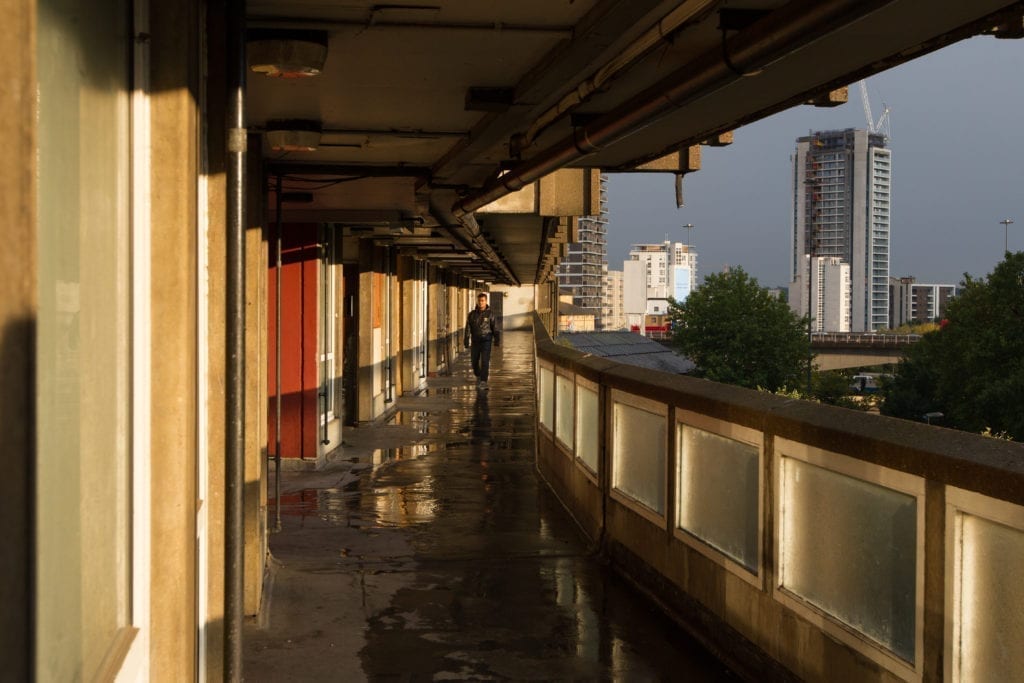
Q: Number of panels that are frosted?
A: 7